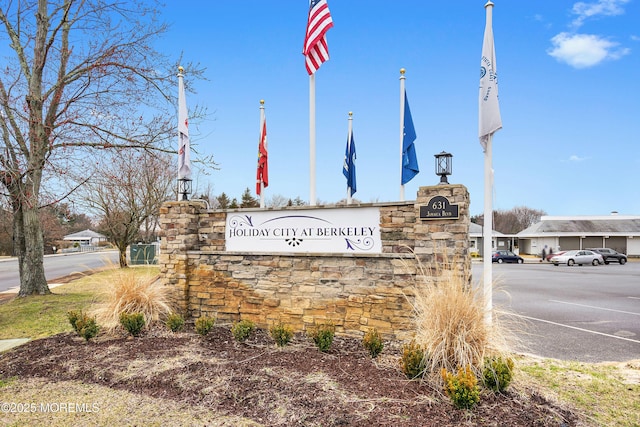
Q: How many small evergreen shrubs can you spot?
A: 11